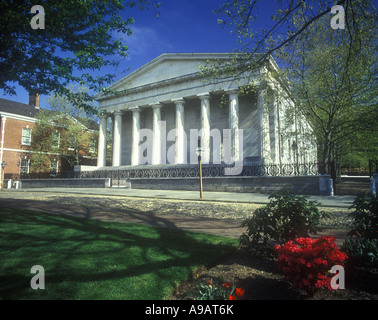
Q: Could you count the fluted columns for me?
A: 8